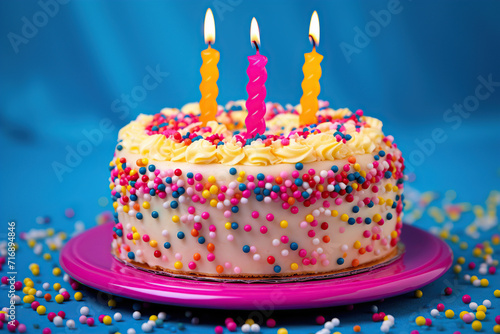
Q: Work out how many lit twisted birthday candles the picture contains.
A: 3